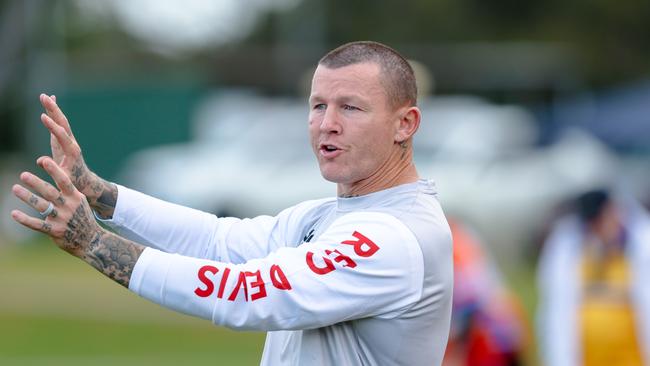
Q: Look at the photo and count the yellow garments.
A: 1